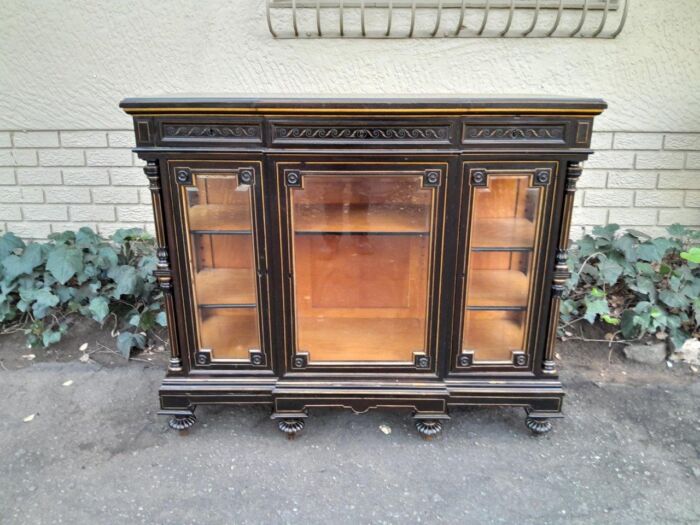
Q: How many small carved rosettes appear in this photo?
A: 12